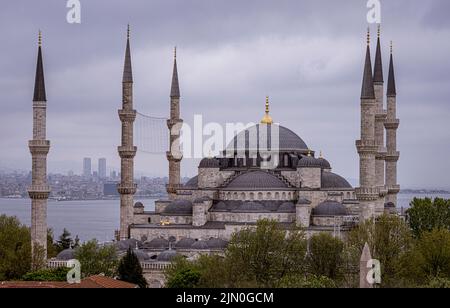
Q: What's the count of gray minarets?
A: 6